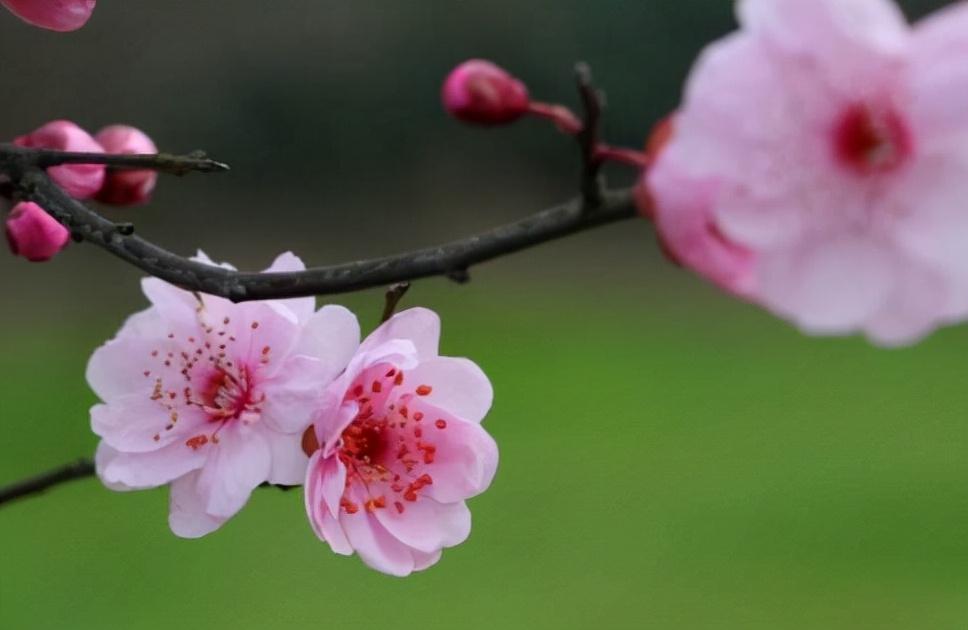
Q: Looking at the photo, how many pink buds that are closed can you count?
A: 5